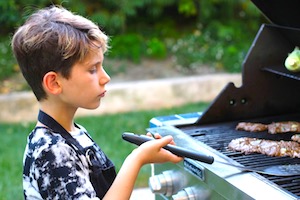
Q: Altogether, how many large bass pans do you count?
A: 0